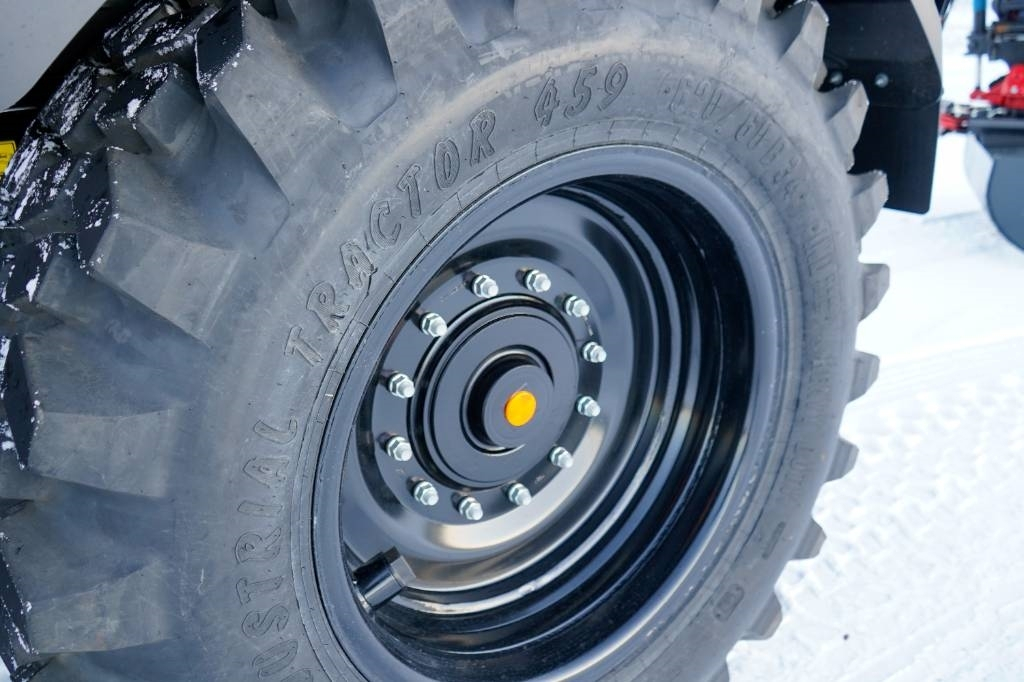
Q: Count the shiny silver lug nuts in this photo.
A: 12